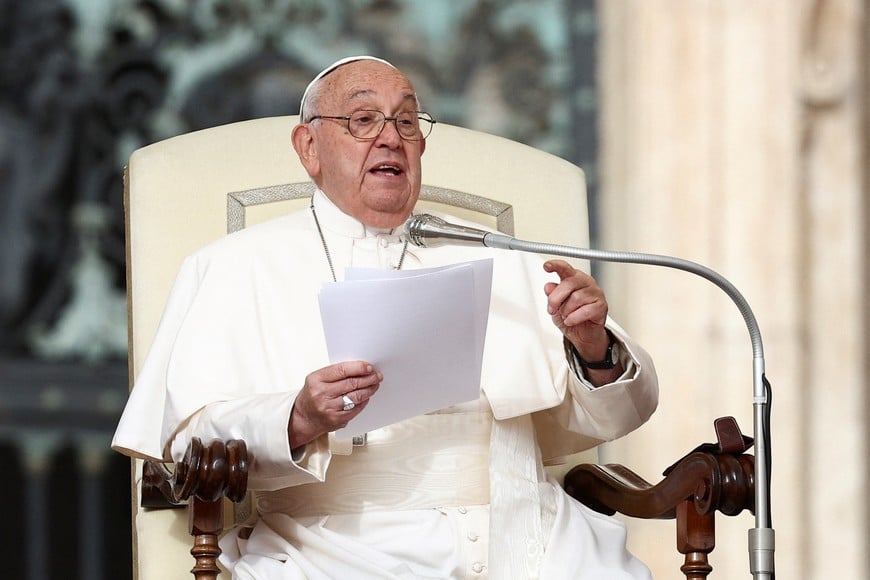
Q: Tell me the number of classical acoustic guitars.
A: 0